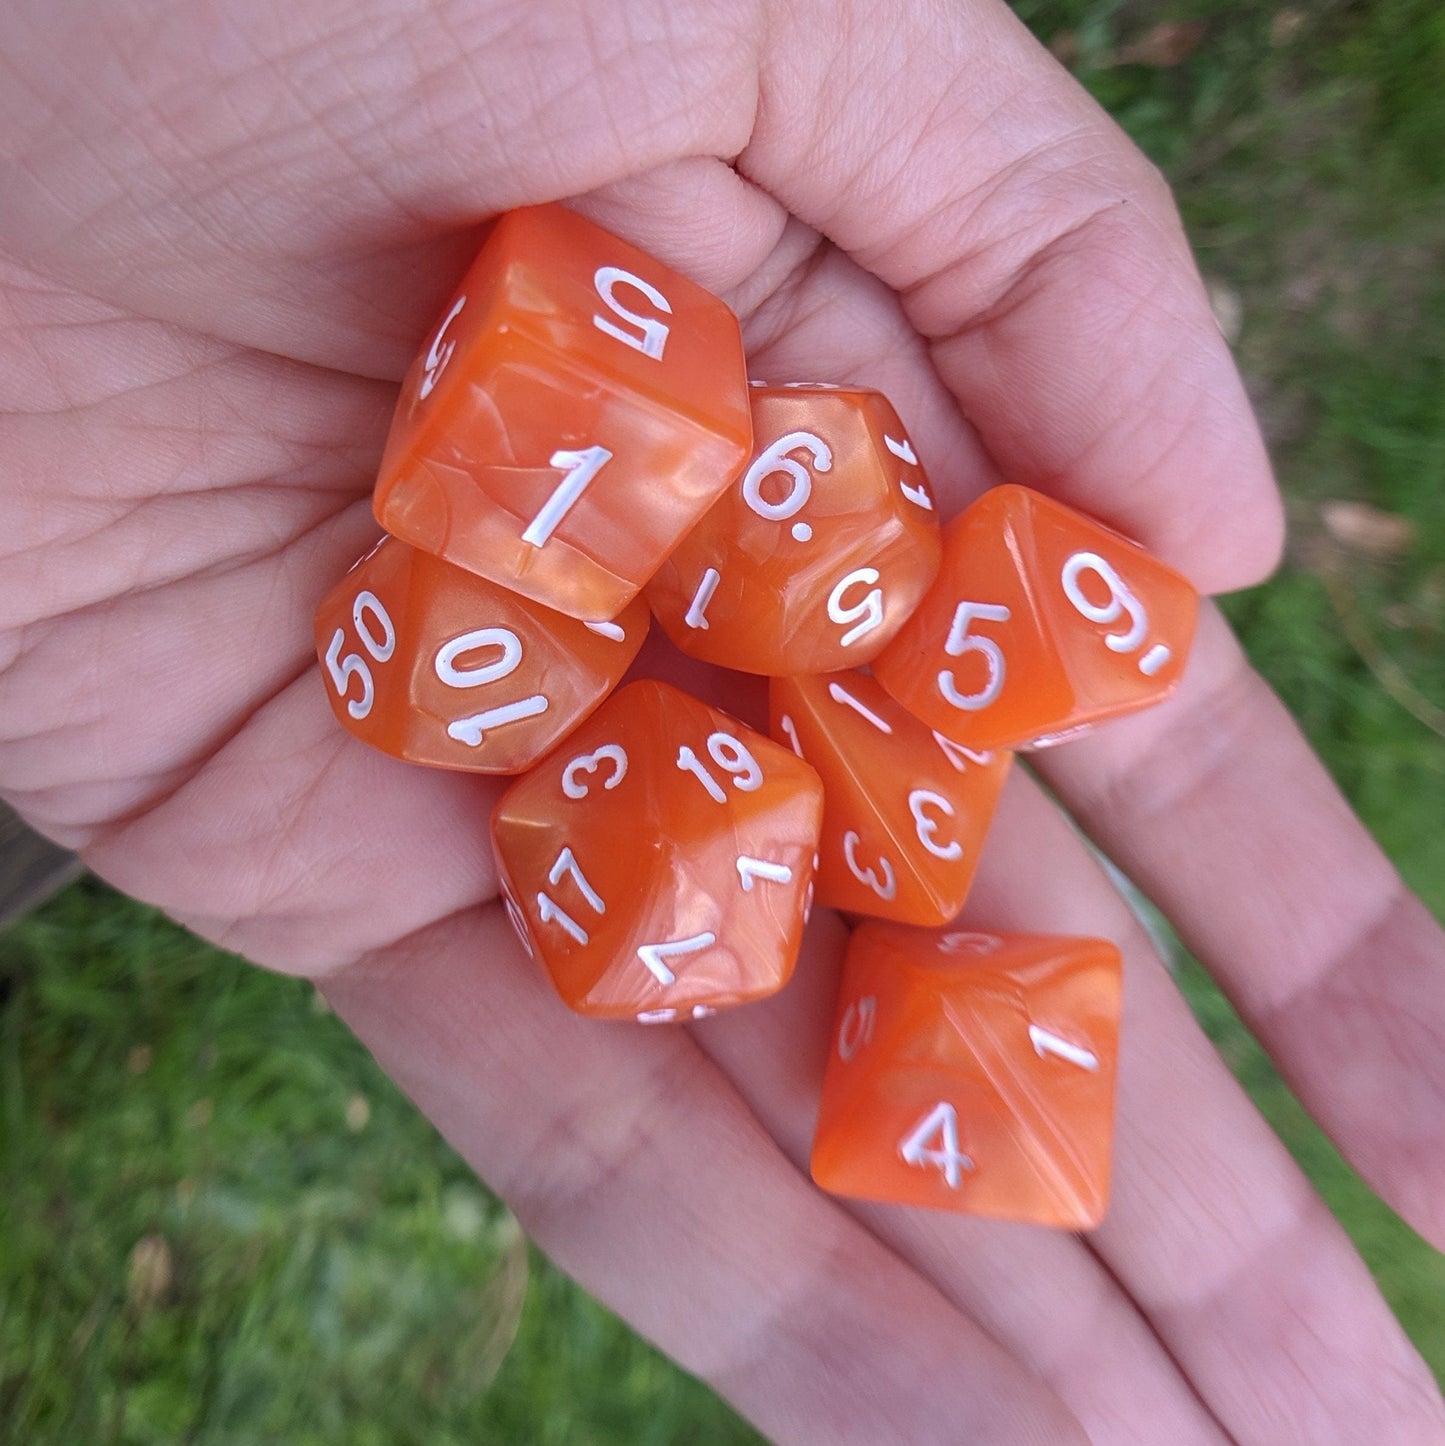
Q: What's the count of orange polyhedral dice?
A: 7